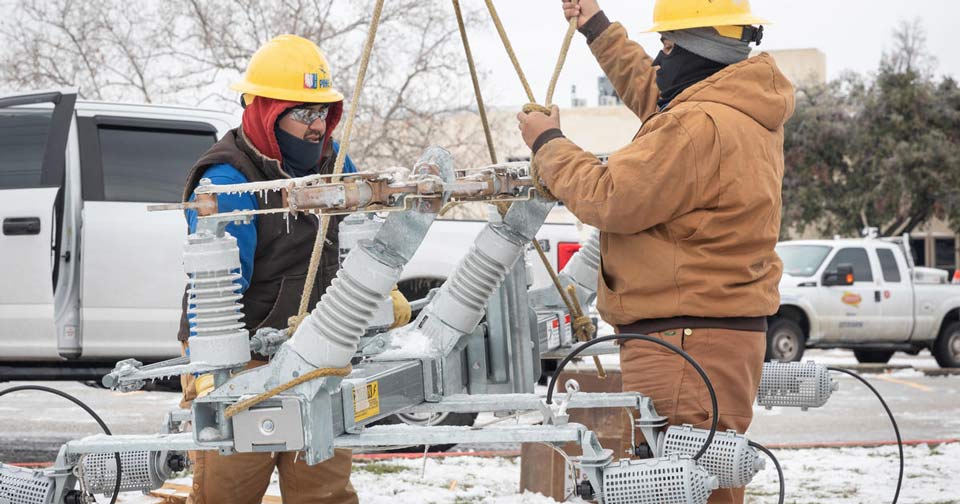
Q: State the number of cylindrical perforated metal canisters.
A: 5